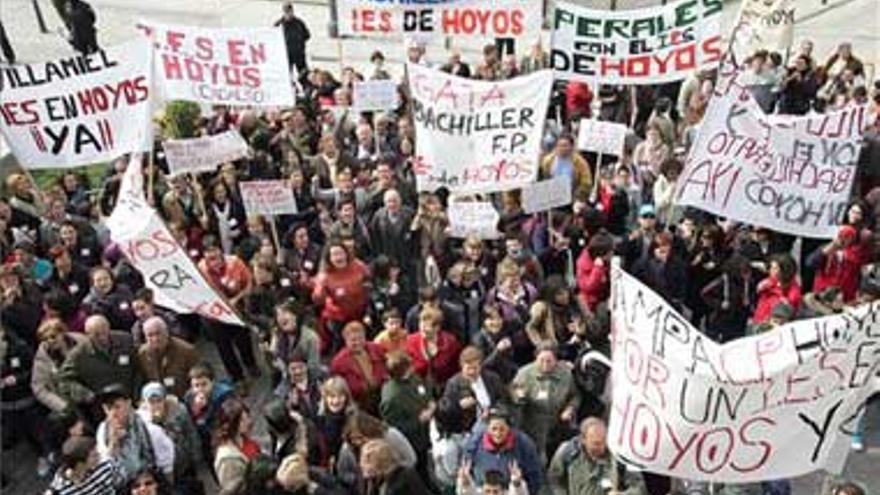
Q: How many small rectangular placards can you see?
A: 6